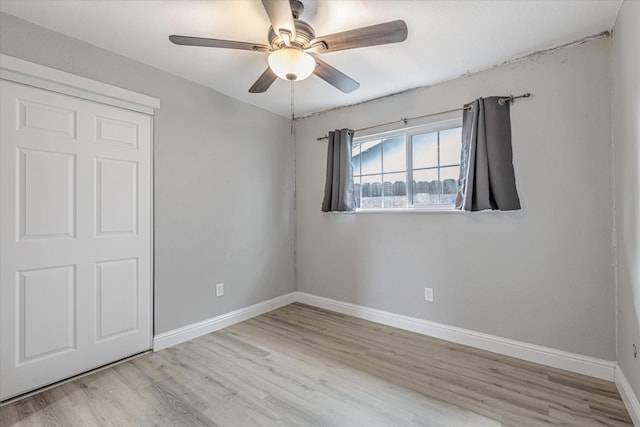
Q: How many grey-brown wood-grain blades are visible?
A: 5